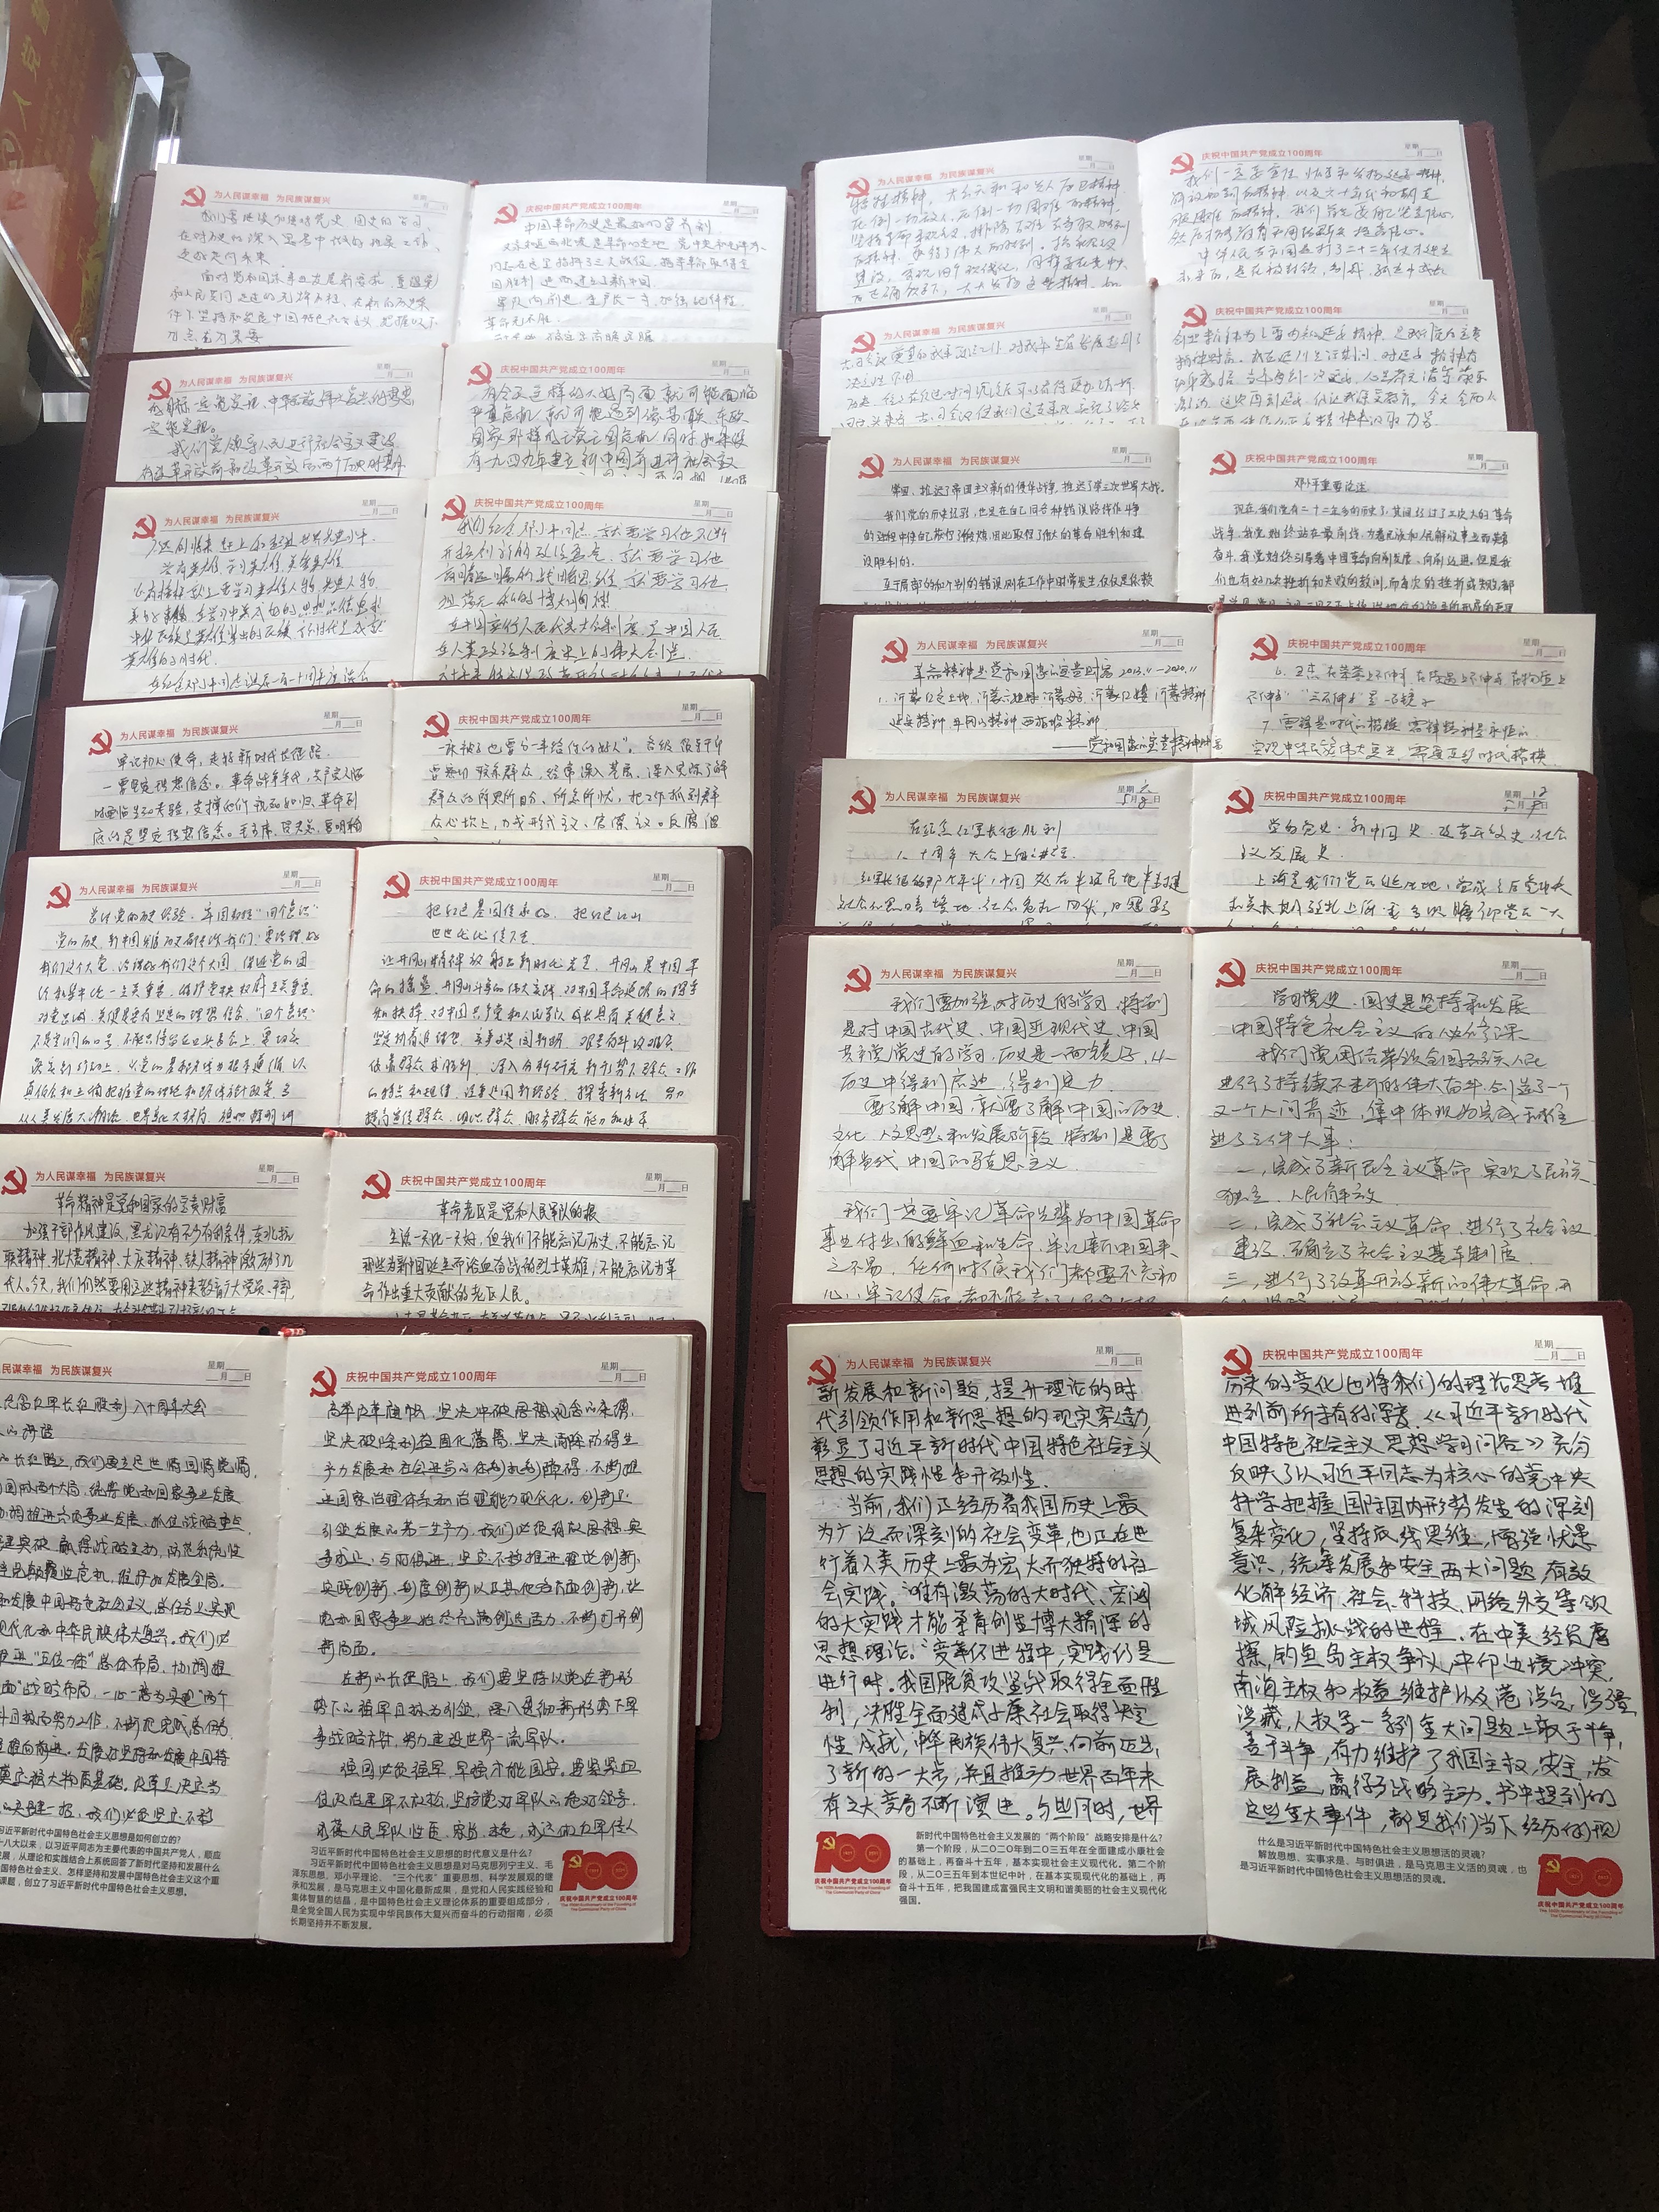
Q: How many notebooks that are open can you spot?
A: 14